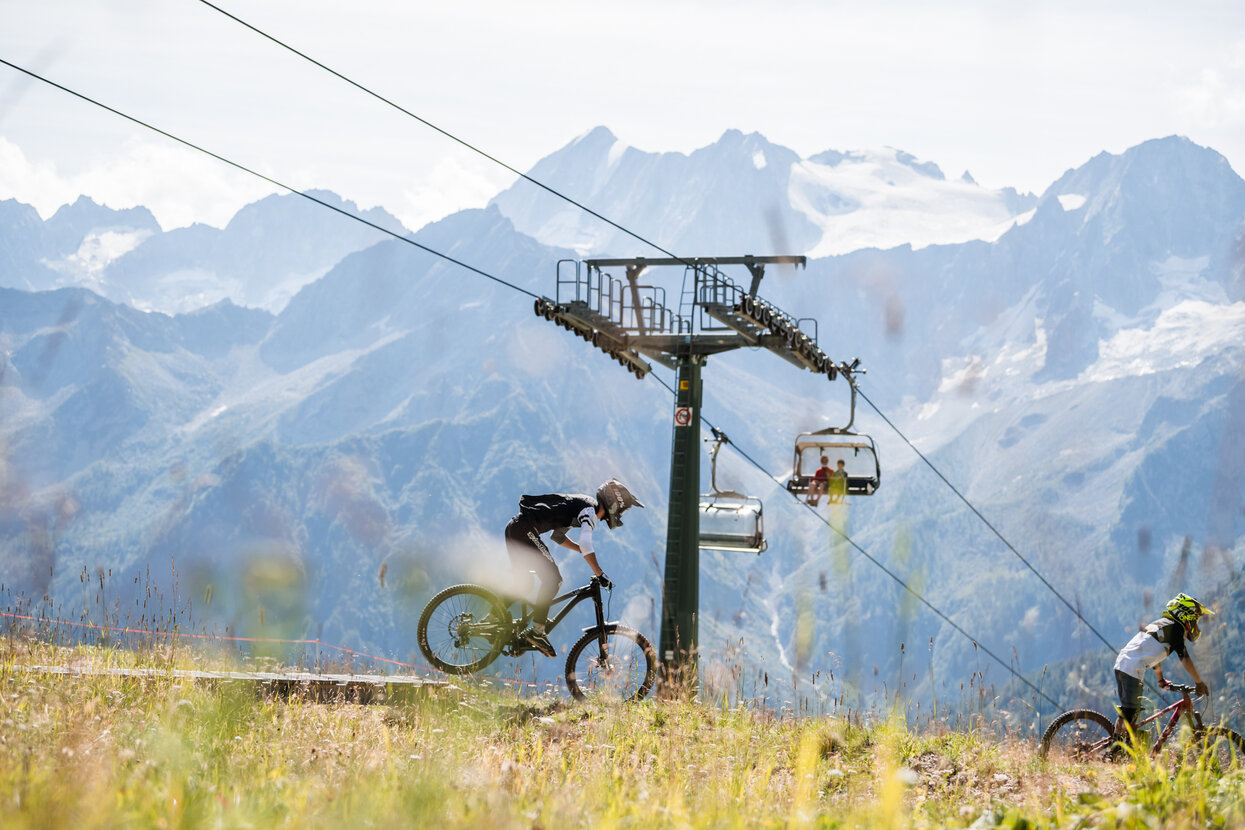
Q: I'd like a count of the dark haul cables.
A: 2